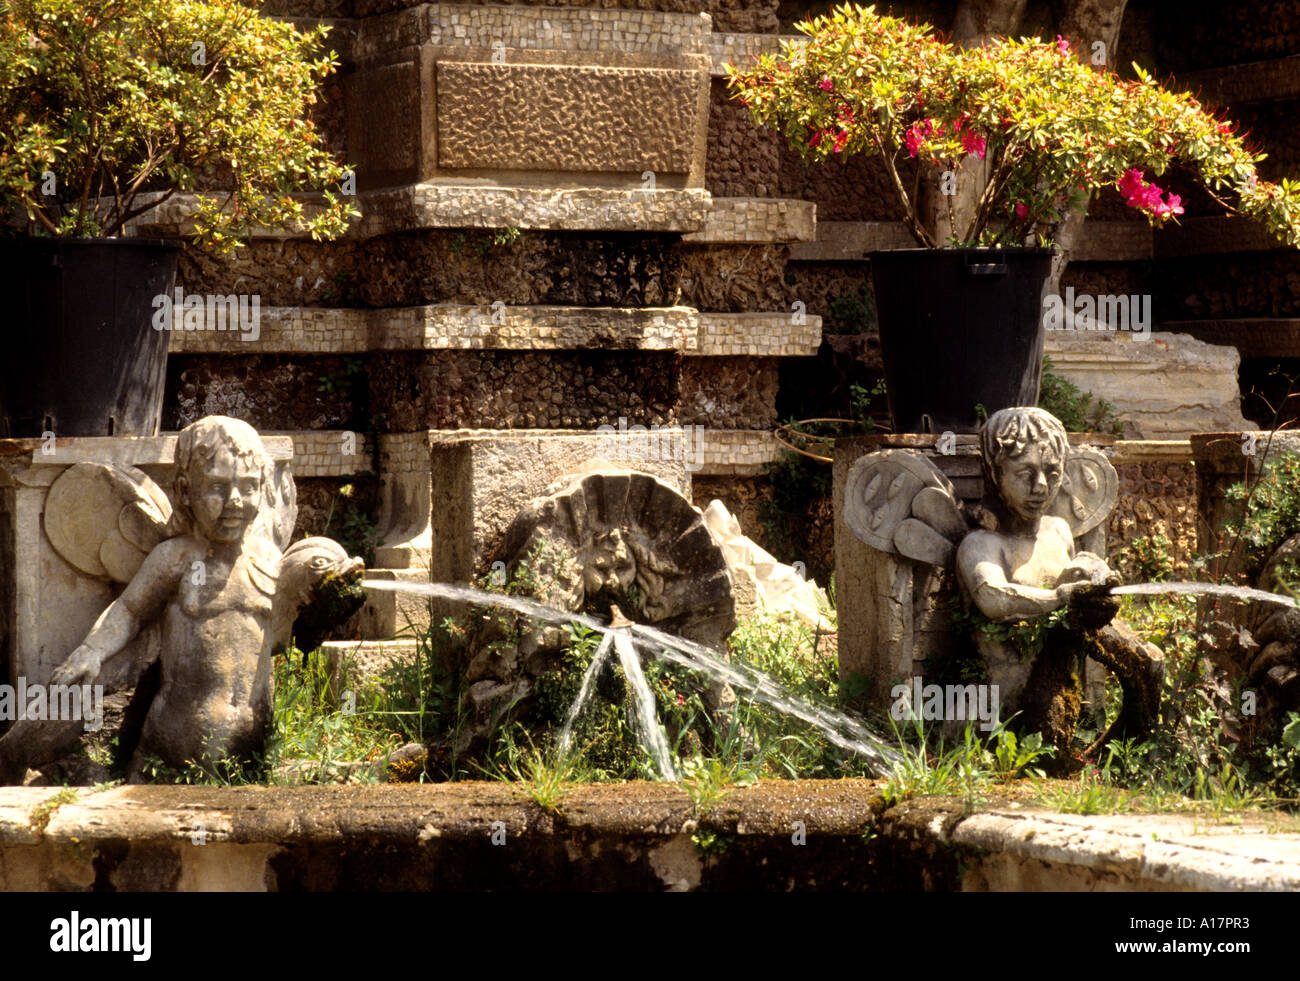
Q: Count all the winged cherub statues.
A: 2